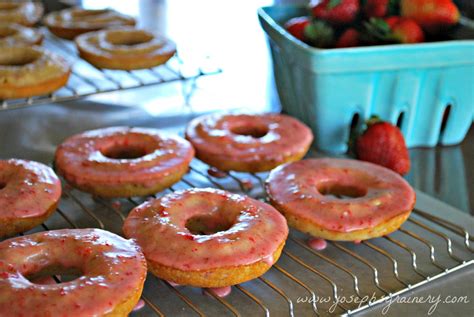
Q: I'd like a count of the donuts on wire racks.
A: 11